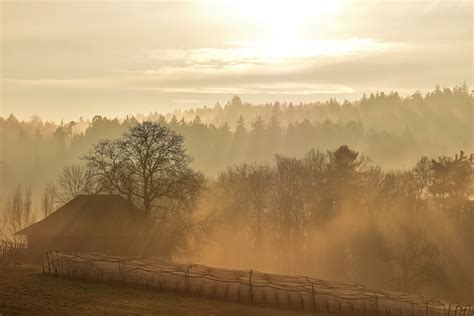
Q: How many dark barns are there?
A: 1